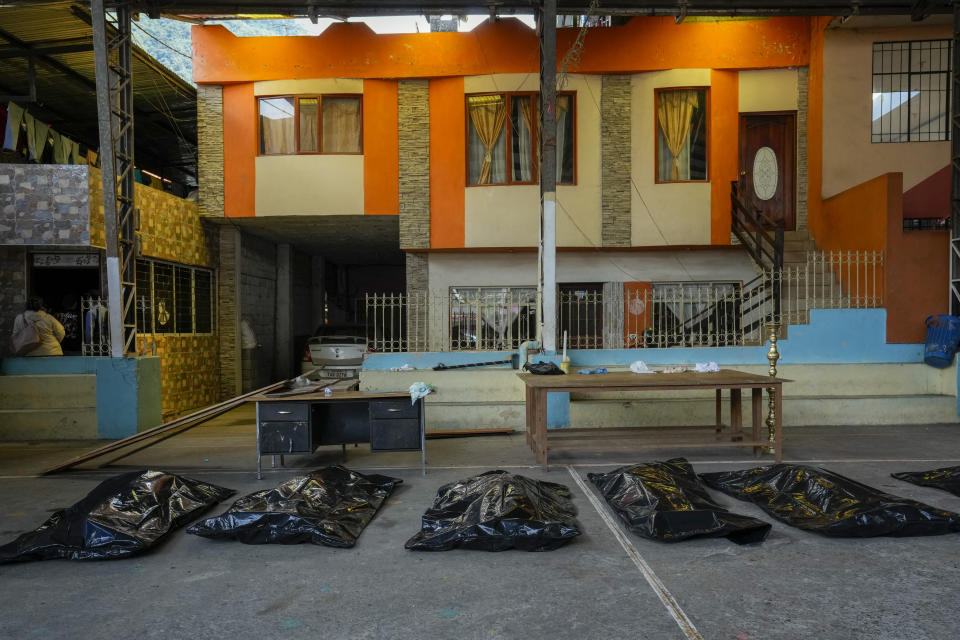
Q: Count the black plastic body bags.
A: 6